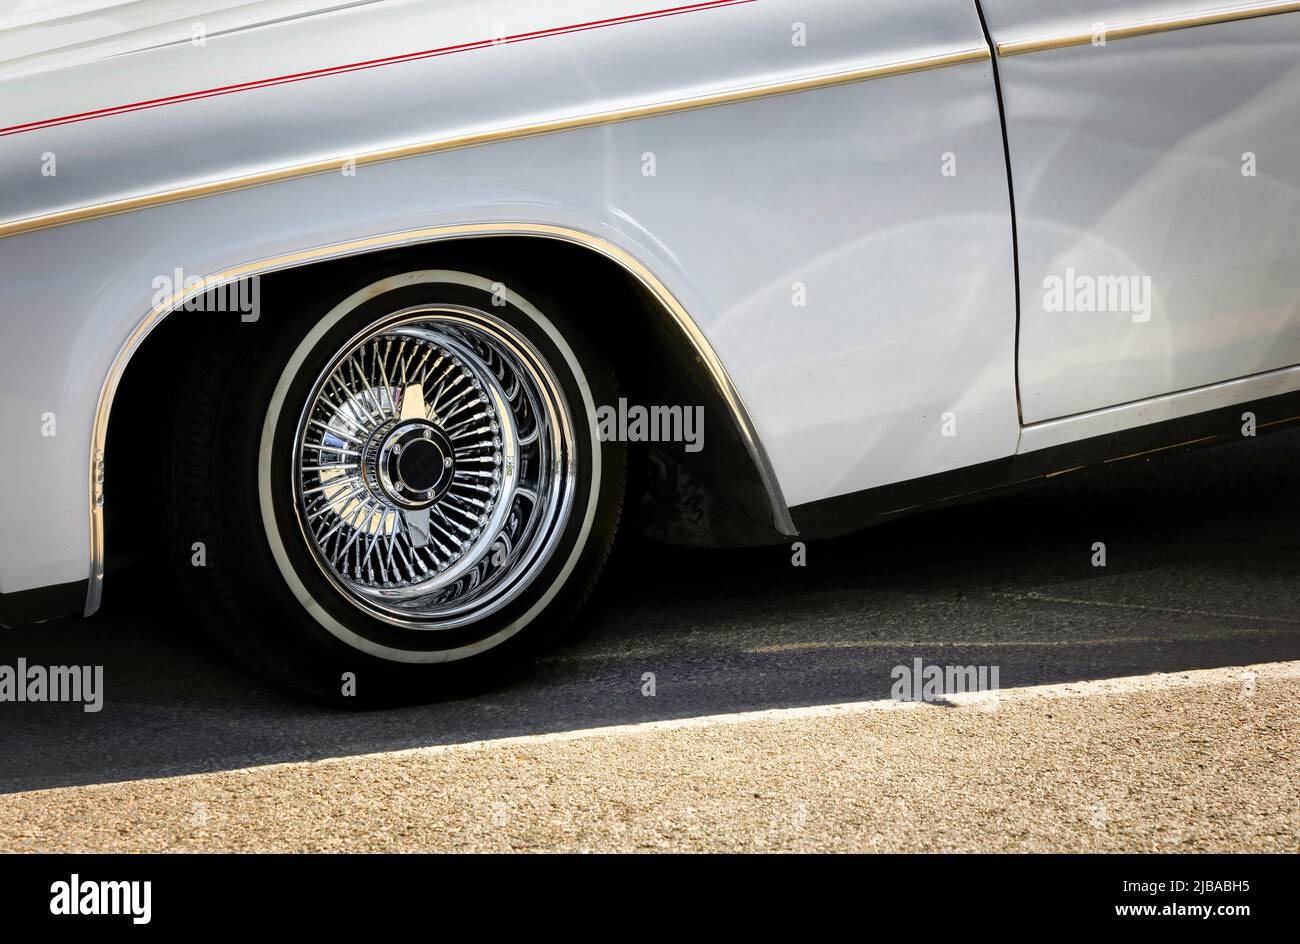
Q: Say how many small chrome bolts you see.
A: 5